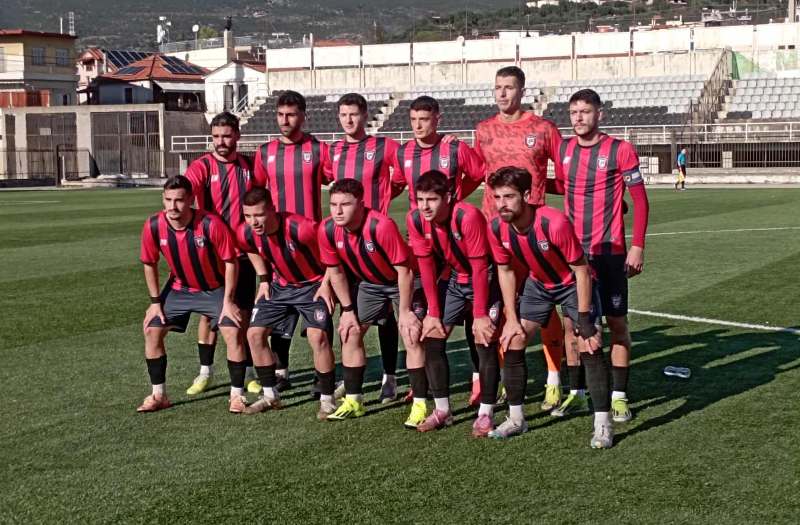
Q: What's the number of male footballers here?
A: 11